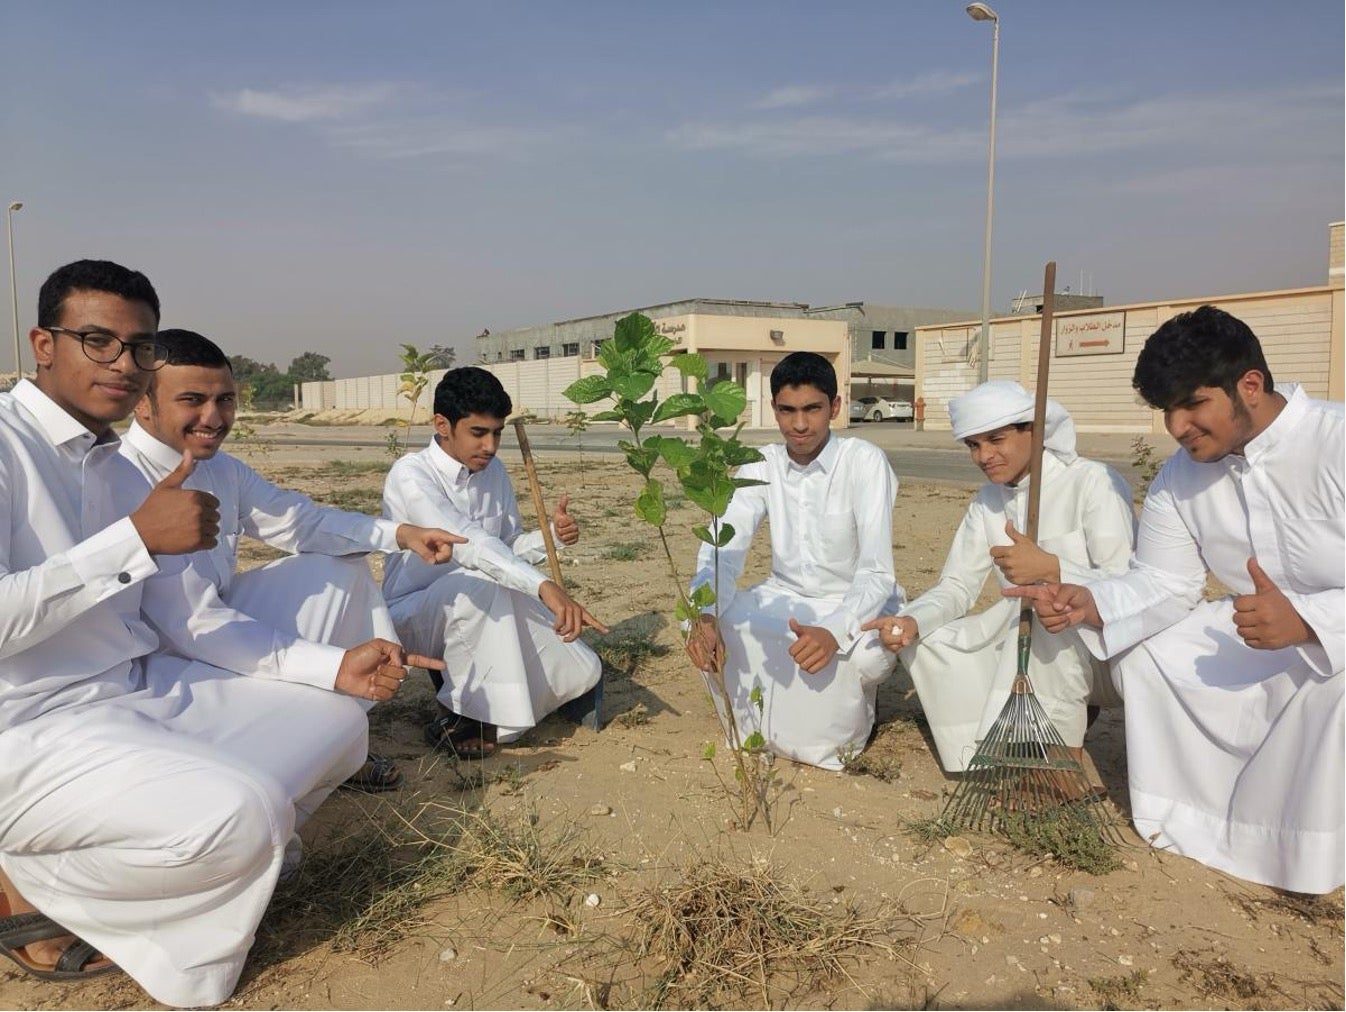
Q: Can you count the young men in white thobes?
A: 6